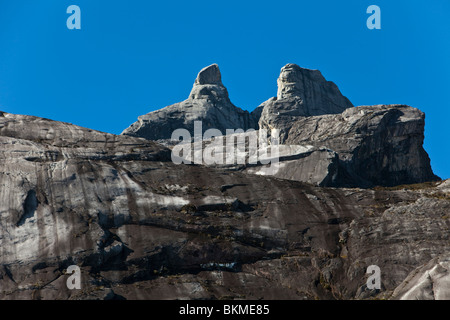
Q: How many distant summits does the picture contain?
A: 2